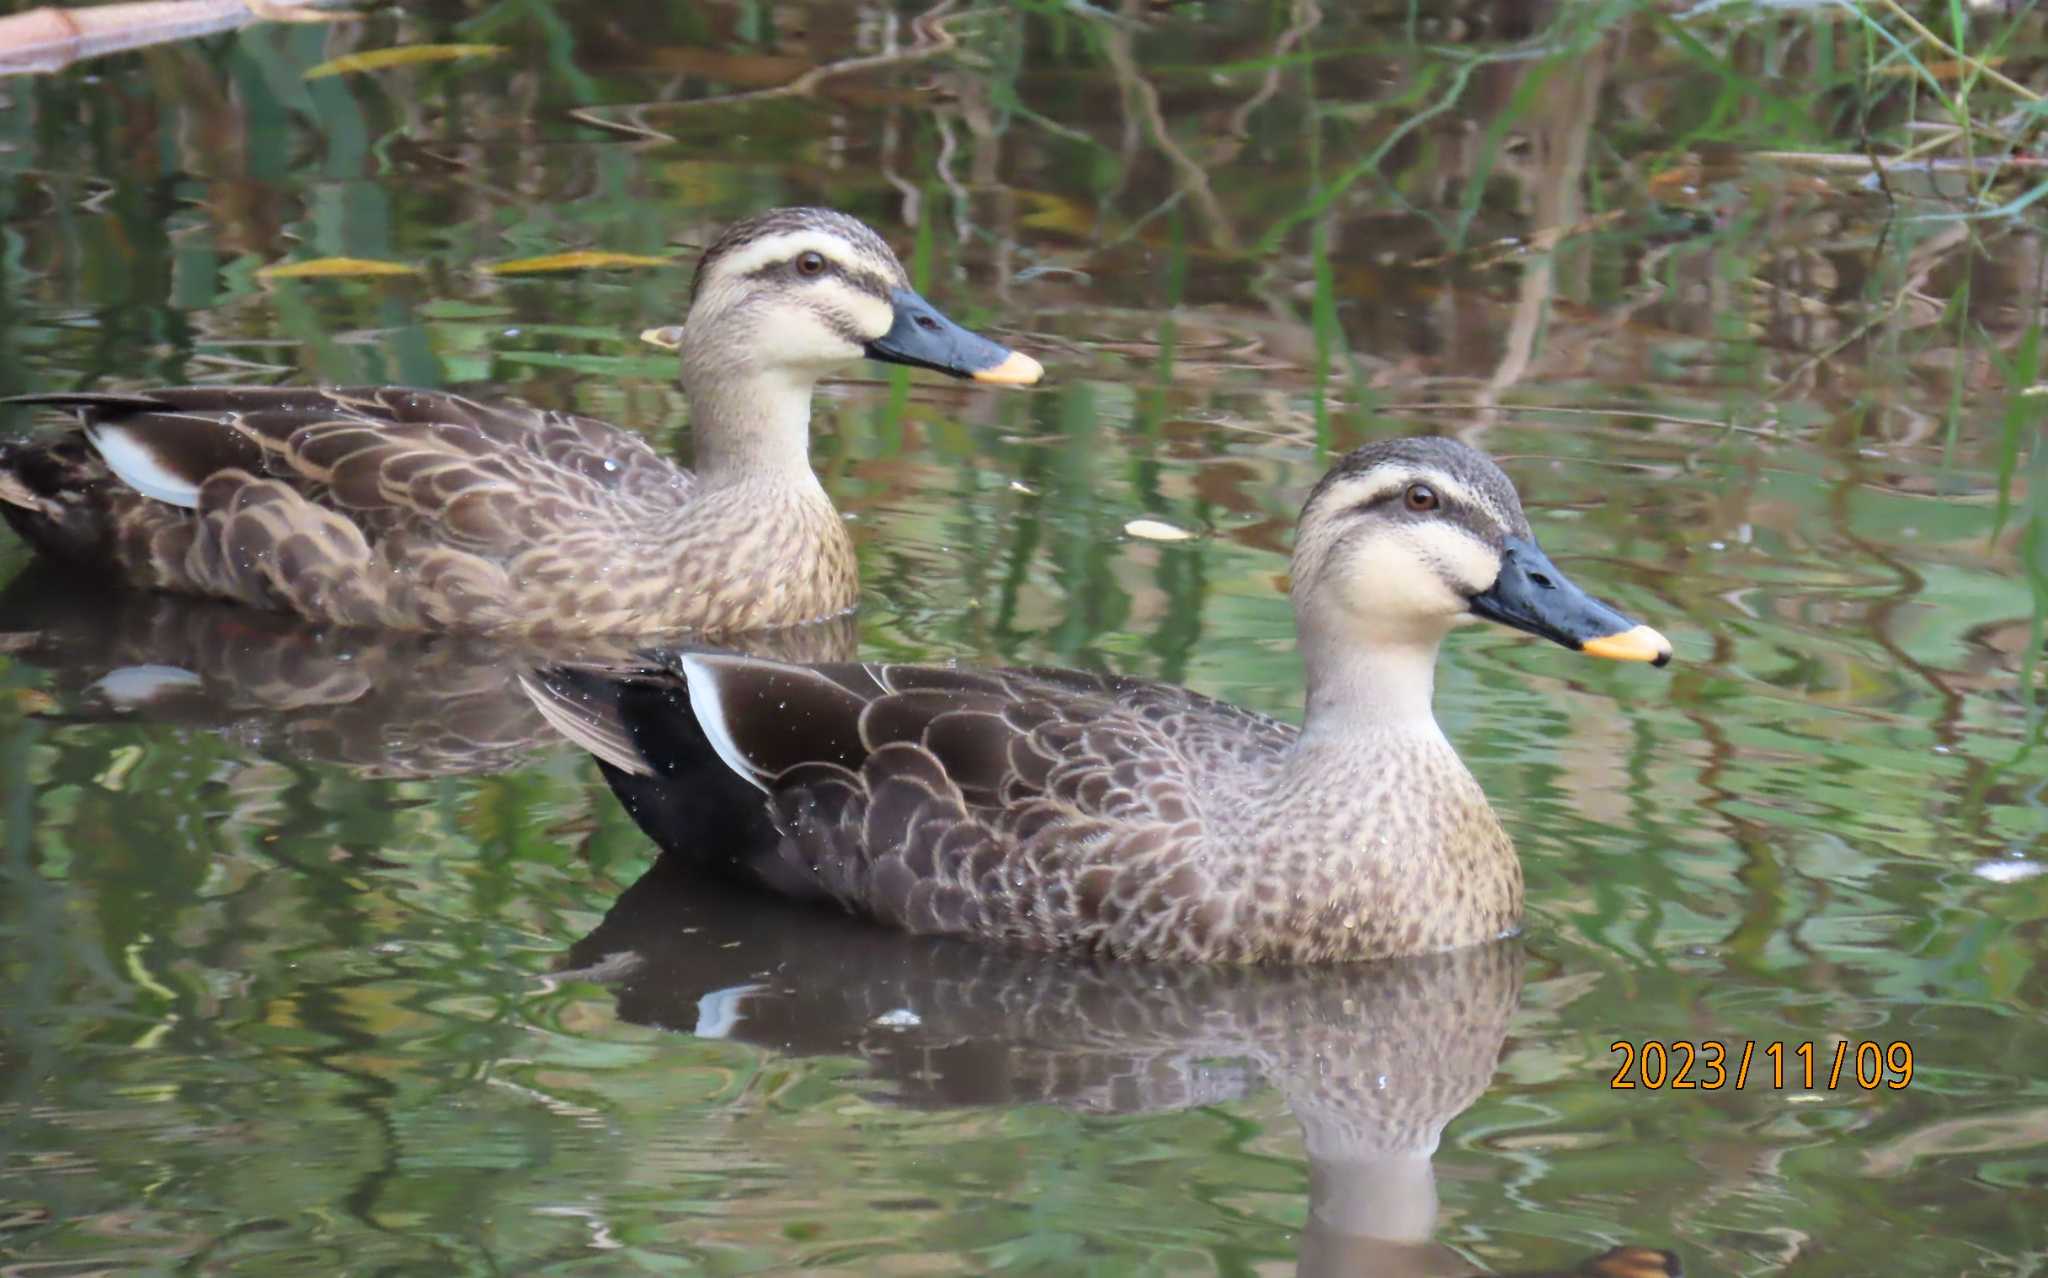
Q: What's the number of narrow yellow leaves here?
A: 3